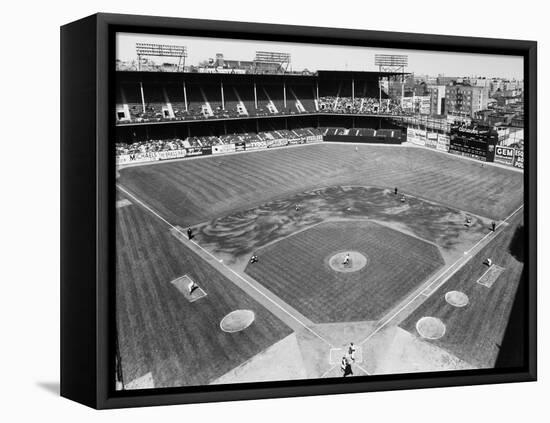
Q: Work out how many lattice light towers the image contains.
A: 3